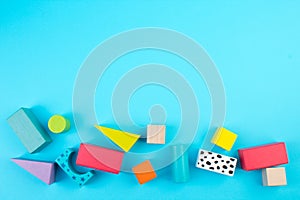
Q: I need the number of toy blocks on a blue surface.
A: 13